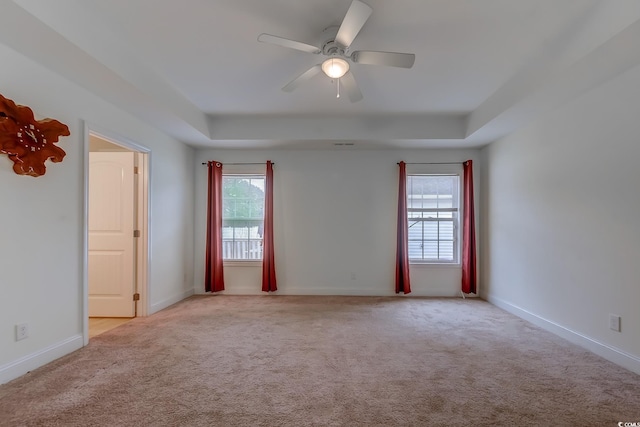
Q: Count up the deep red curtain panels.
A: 4